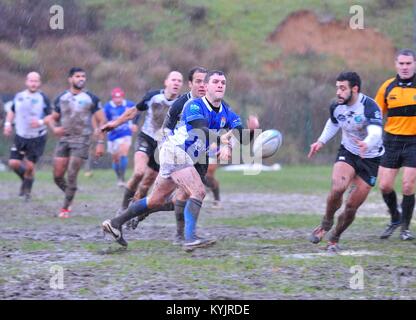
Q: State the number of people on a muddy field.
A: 8